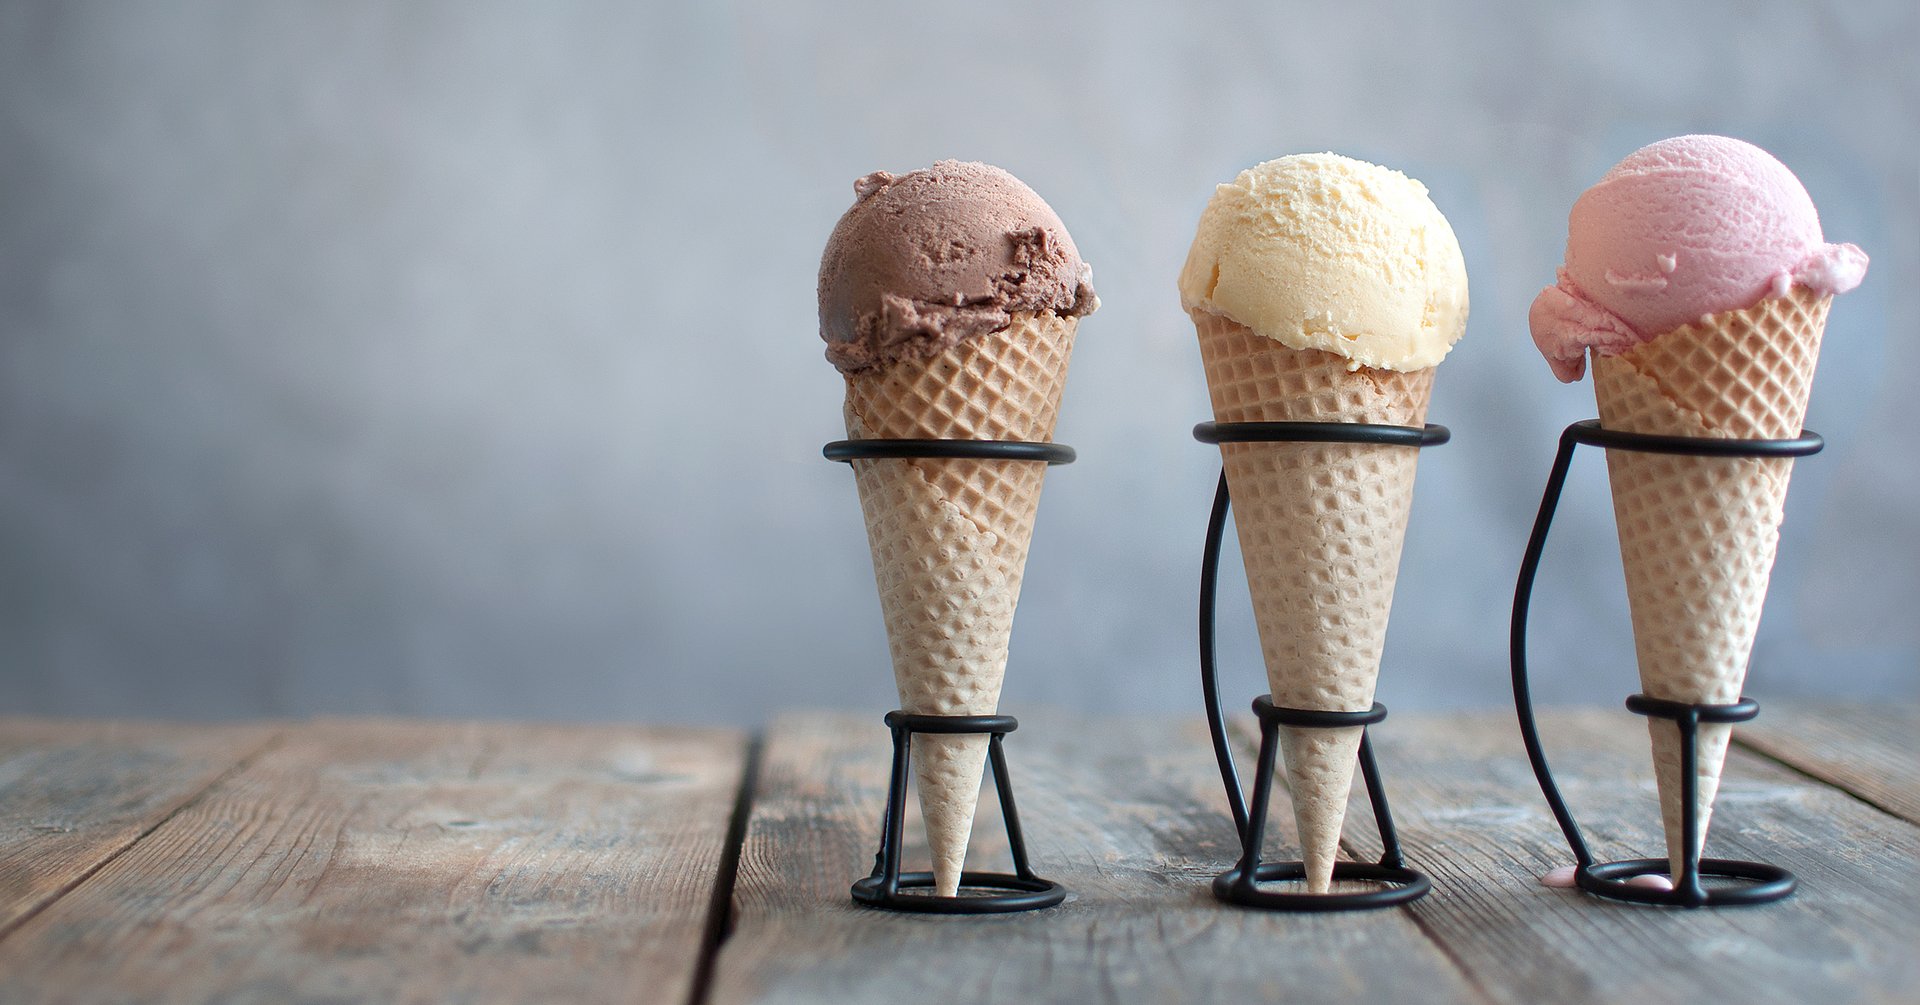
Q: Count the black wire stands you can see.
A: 3